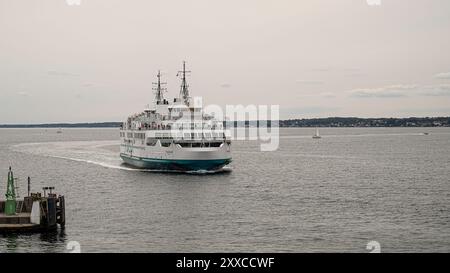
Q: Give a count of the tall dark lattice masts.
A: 2